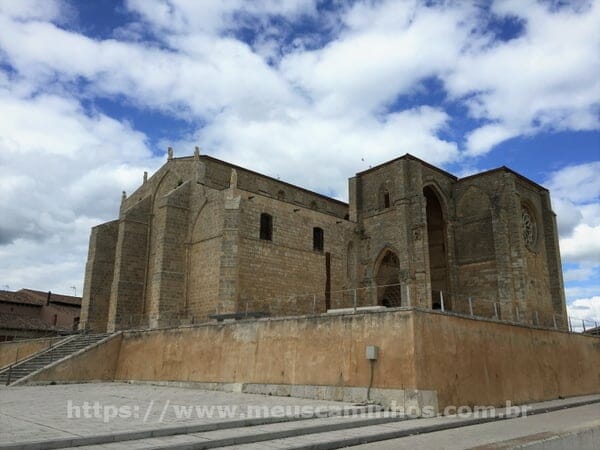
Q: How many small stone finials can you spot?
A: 5